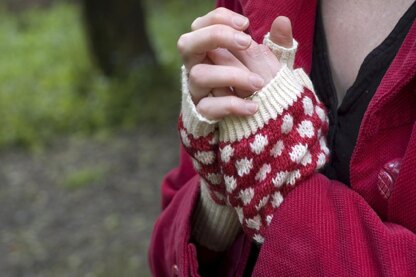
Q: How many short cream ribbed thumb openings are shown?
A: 1